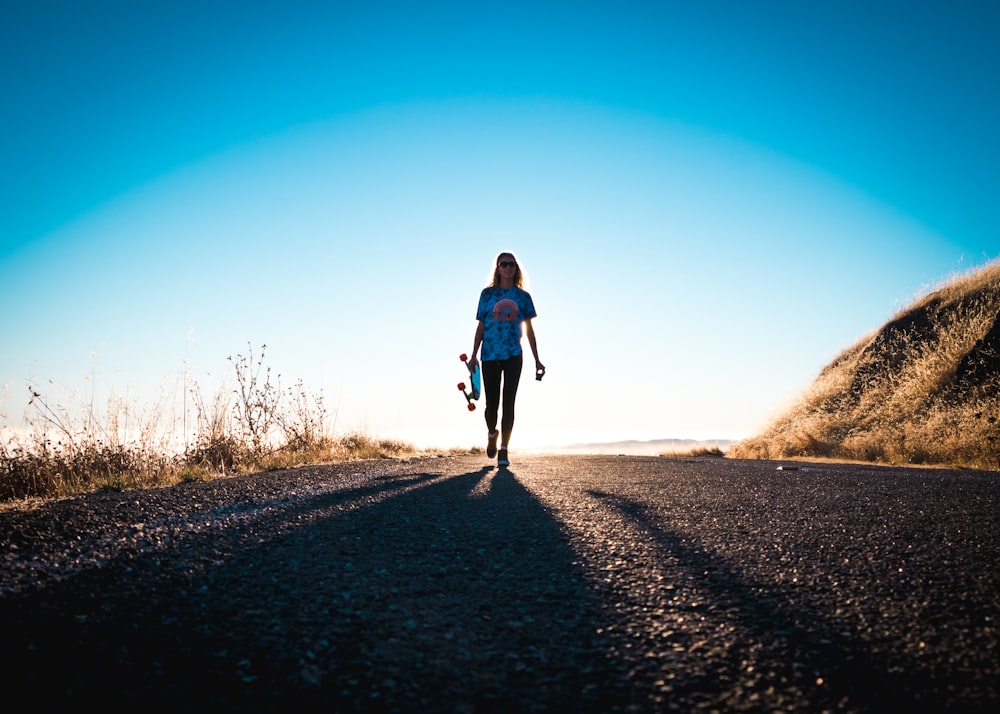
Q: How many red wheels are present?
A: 3